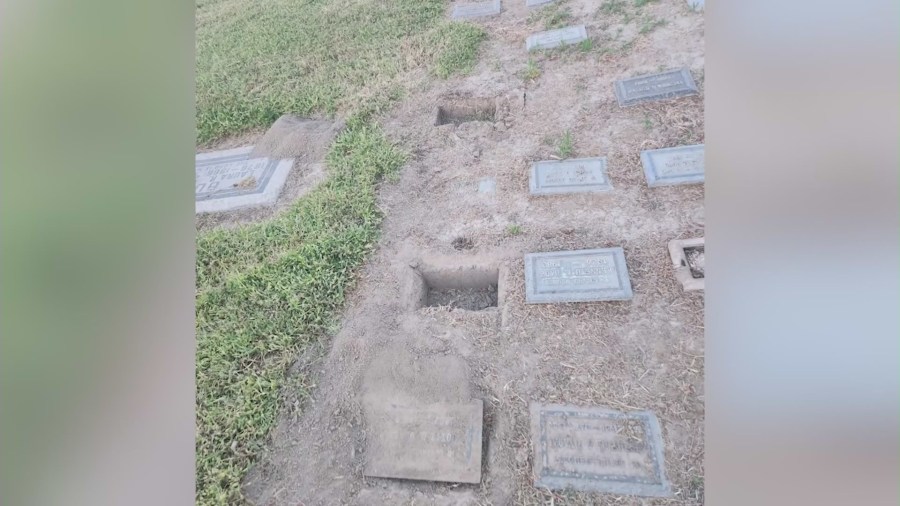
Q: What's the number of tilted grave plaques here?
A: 1